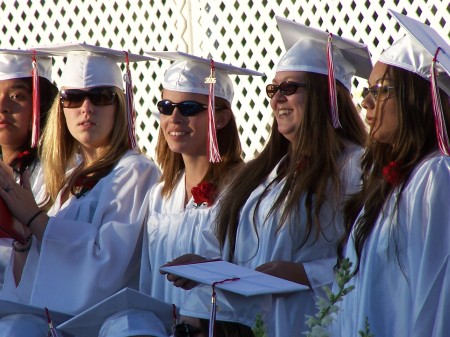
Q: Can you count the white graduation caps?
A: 8